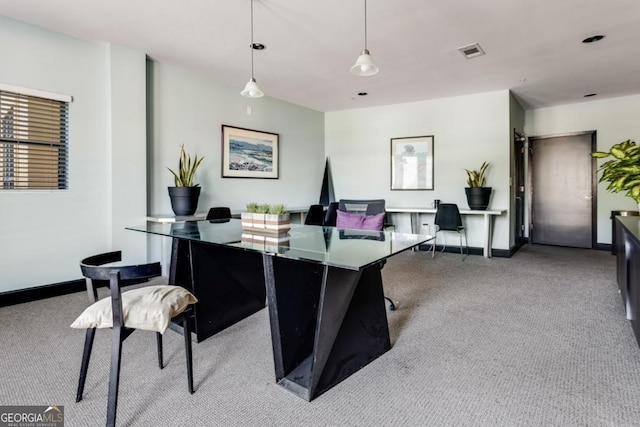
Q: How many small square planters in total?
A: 3